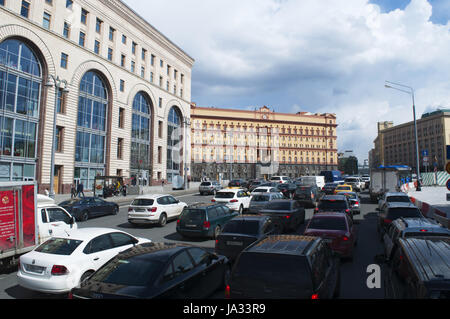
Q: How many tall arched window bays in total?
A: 4